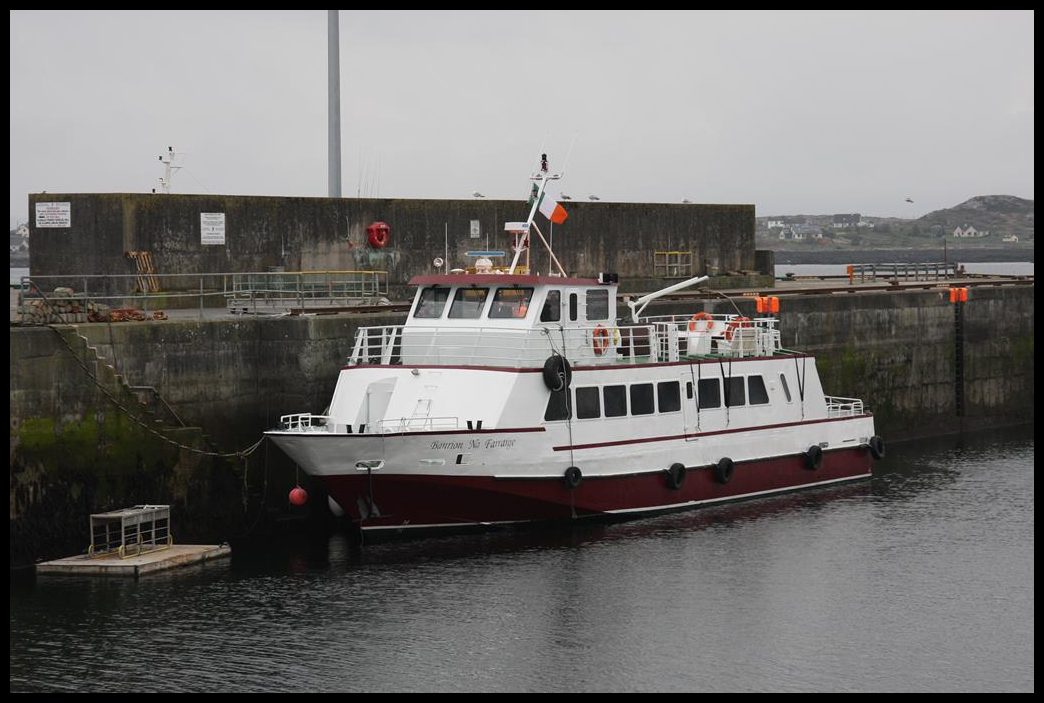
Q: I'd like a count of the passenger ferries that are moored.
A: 1